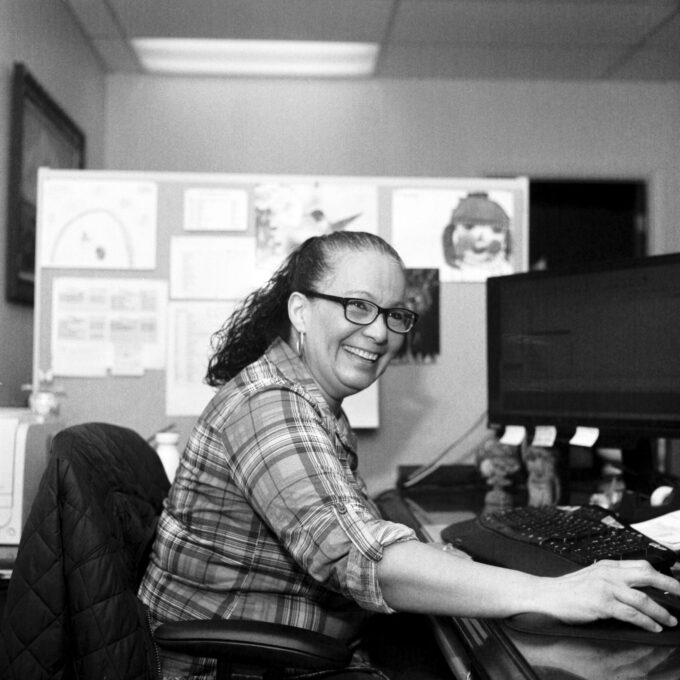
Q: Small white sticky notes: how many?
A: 3